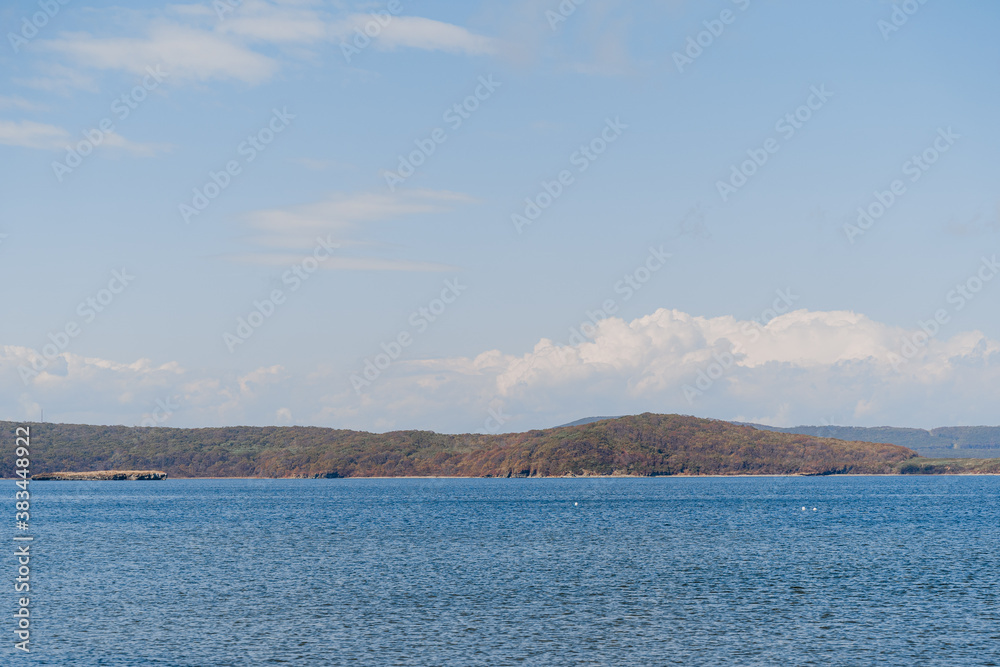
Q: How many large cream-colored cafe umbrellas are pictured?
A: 0